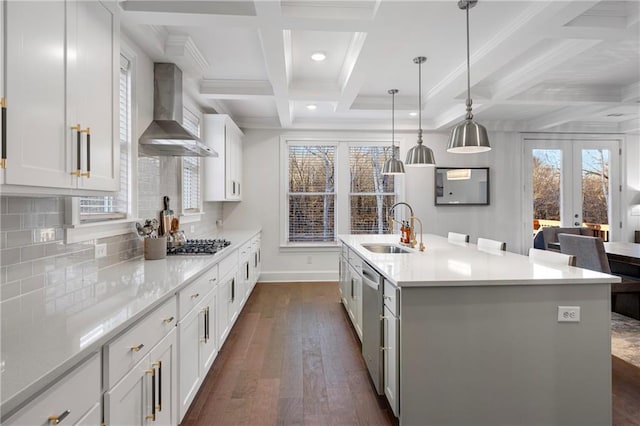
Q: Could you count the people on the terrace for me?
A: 0